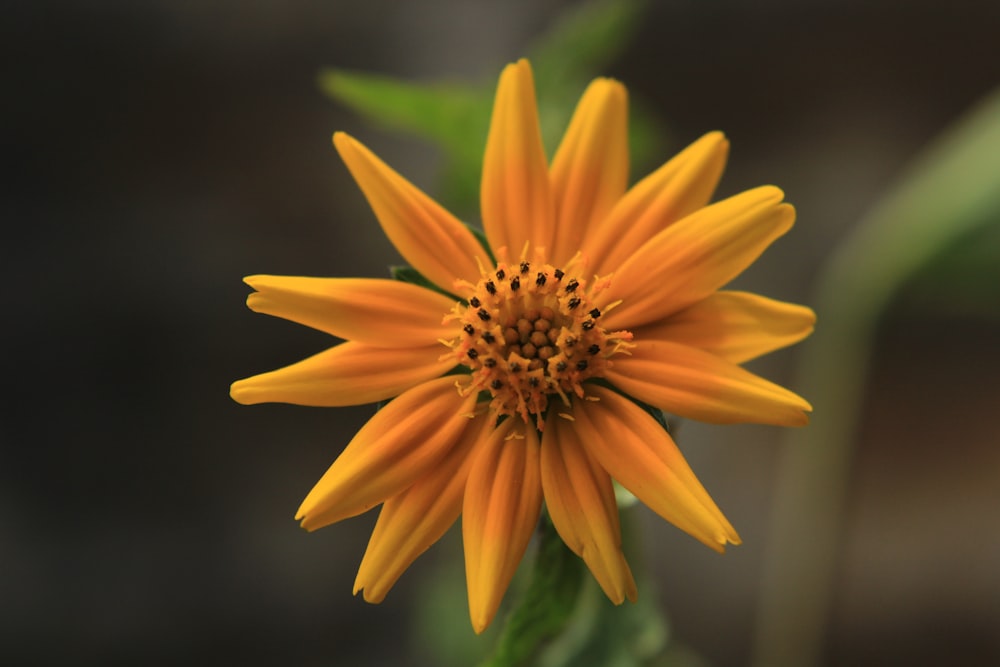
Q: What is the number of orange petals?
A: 14